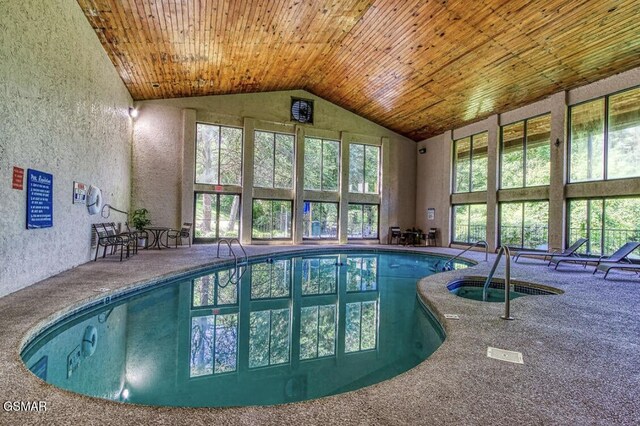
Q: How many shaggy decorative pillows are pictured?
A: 0